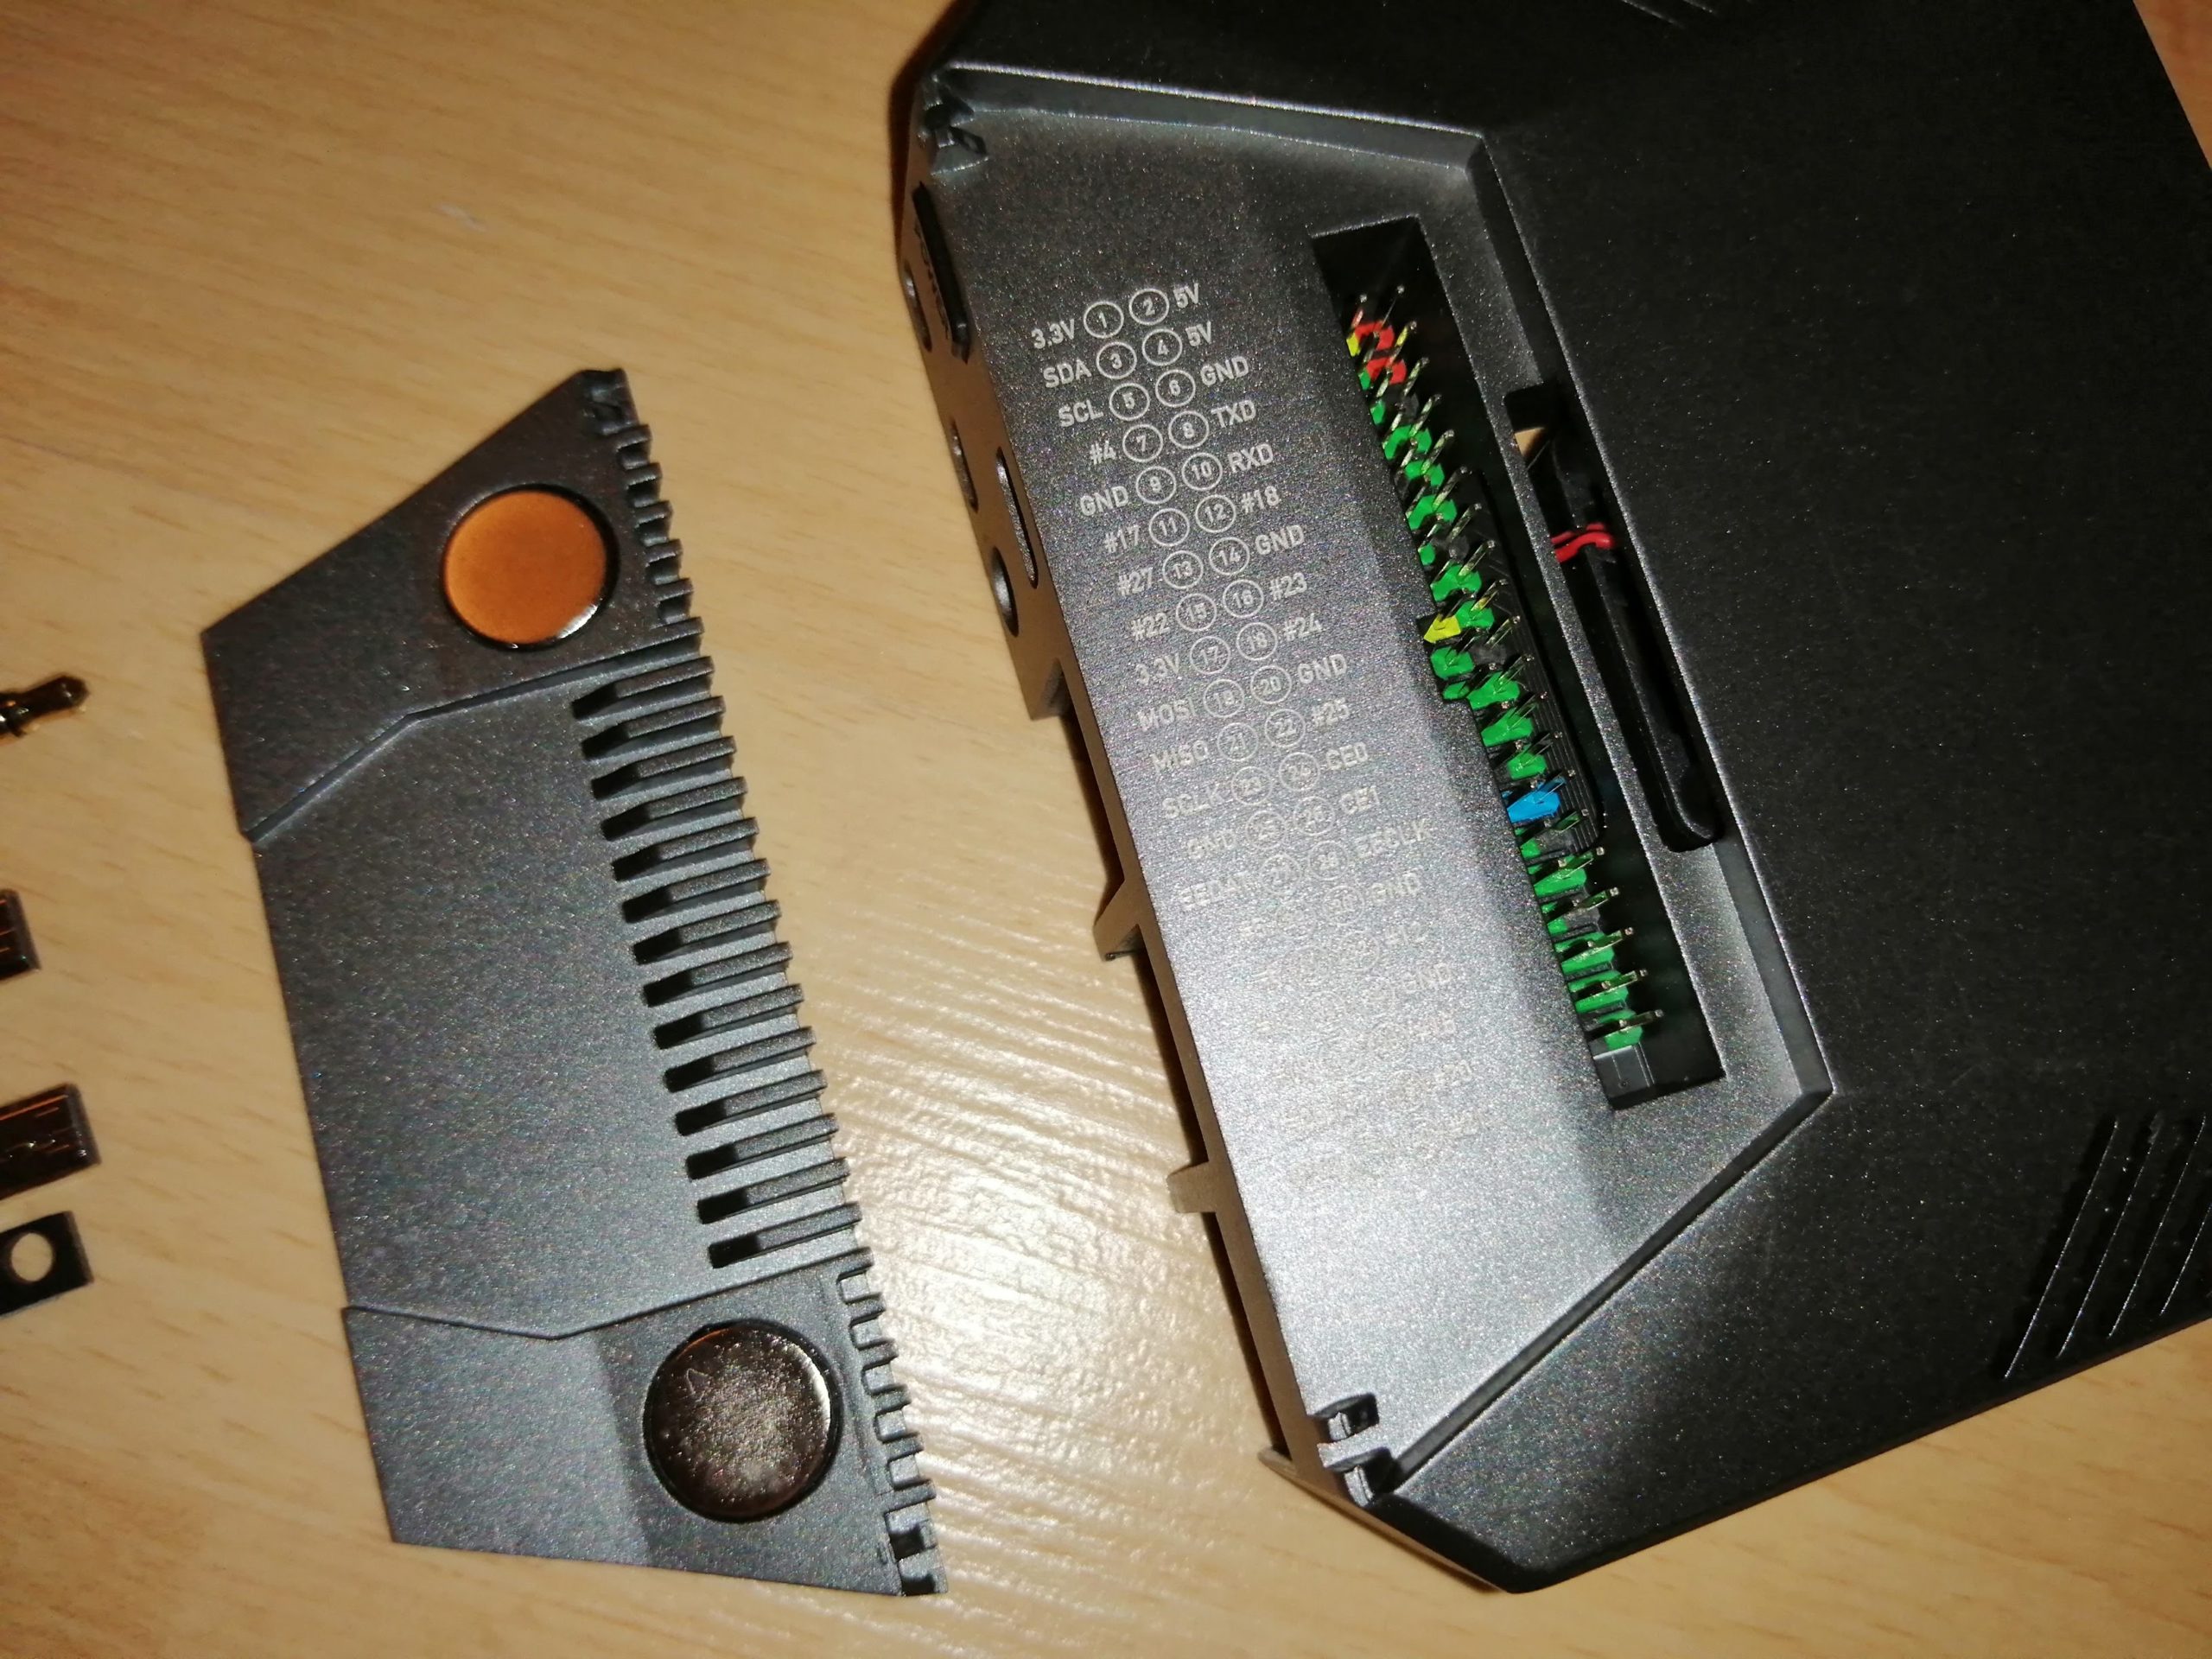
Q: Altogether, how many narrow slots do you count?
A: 14